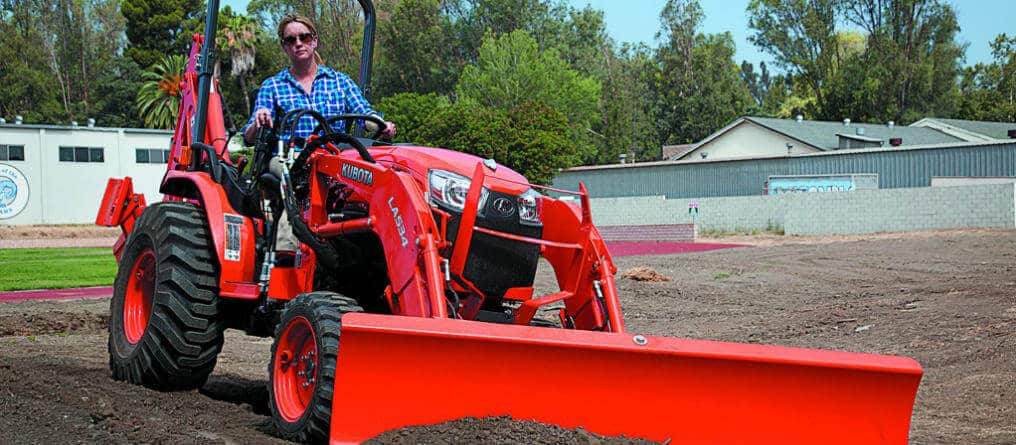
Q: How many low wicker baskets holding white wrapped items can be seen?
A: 0